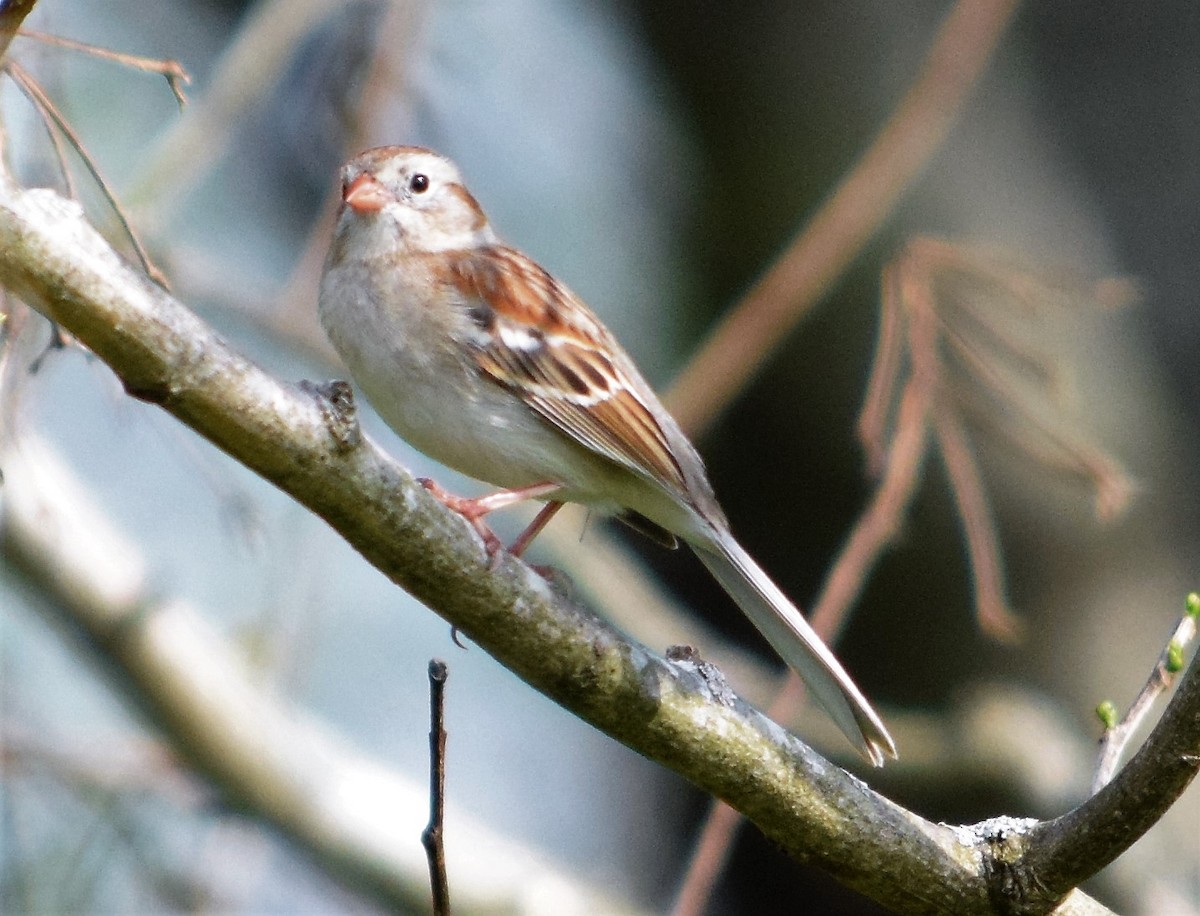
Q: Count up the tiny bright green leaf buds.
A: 3